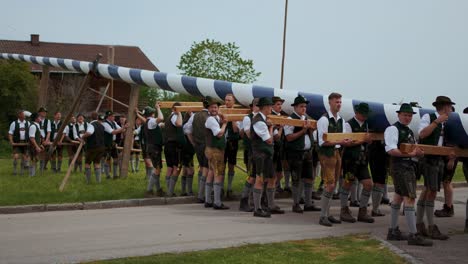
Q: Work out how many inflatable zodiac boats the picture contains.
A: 0